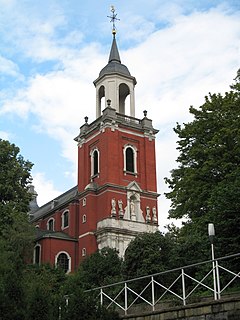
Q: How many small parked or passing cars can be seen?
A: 0